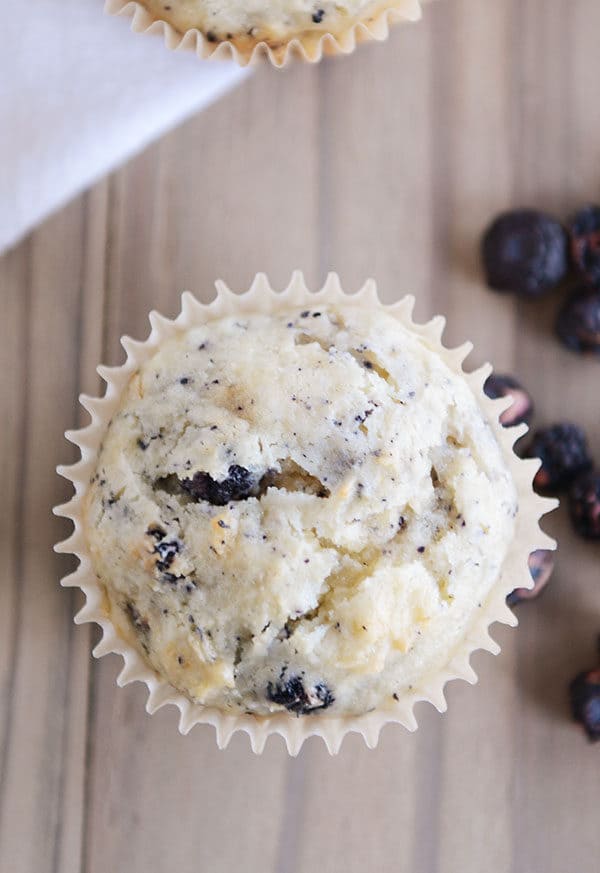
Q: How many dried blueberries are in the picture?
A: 8